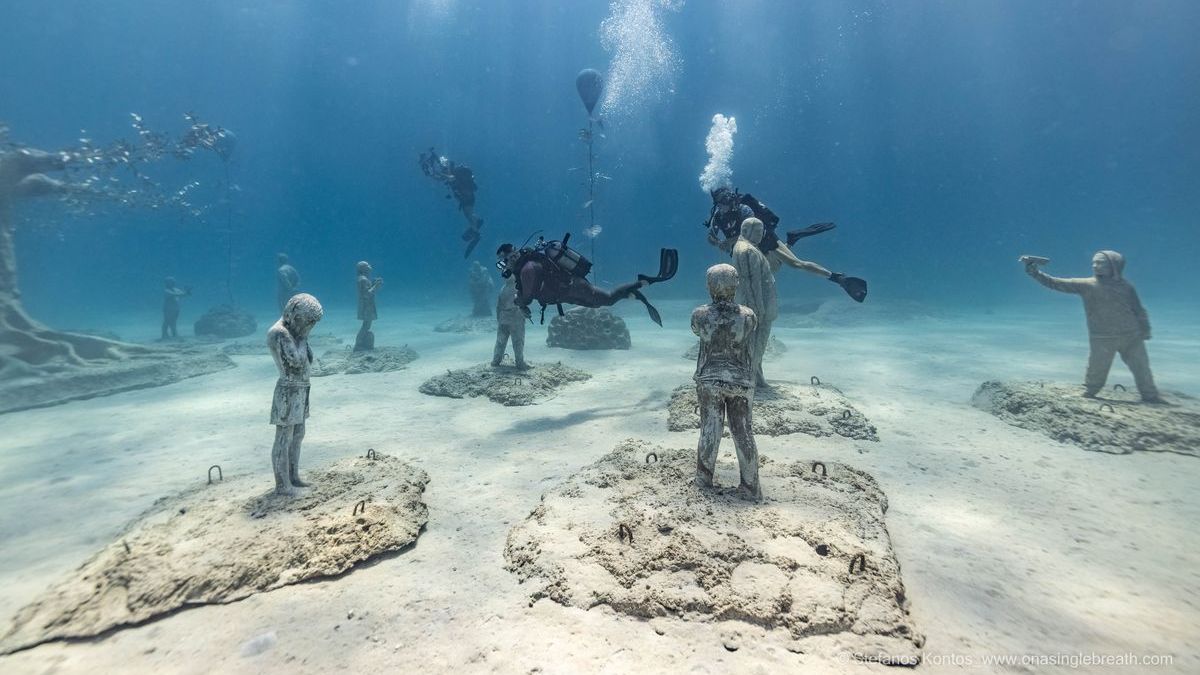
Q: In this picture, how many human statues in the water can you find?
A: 9